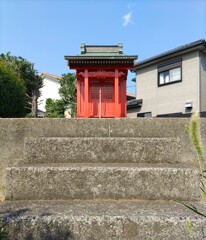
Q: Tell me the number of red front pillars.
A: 2